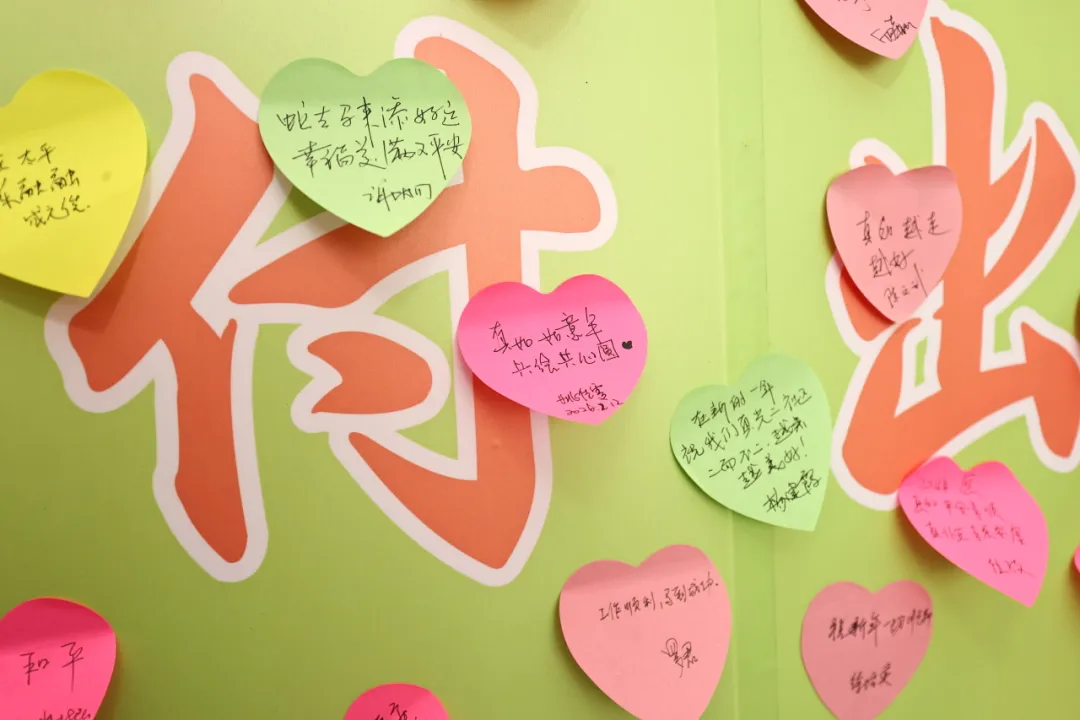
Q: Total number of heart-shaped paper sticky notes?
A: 12